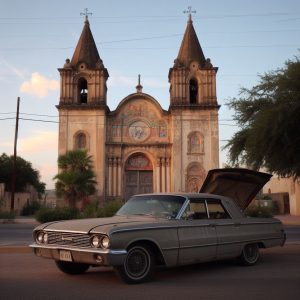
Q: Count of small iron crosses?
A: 2